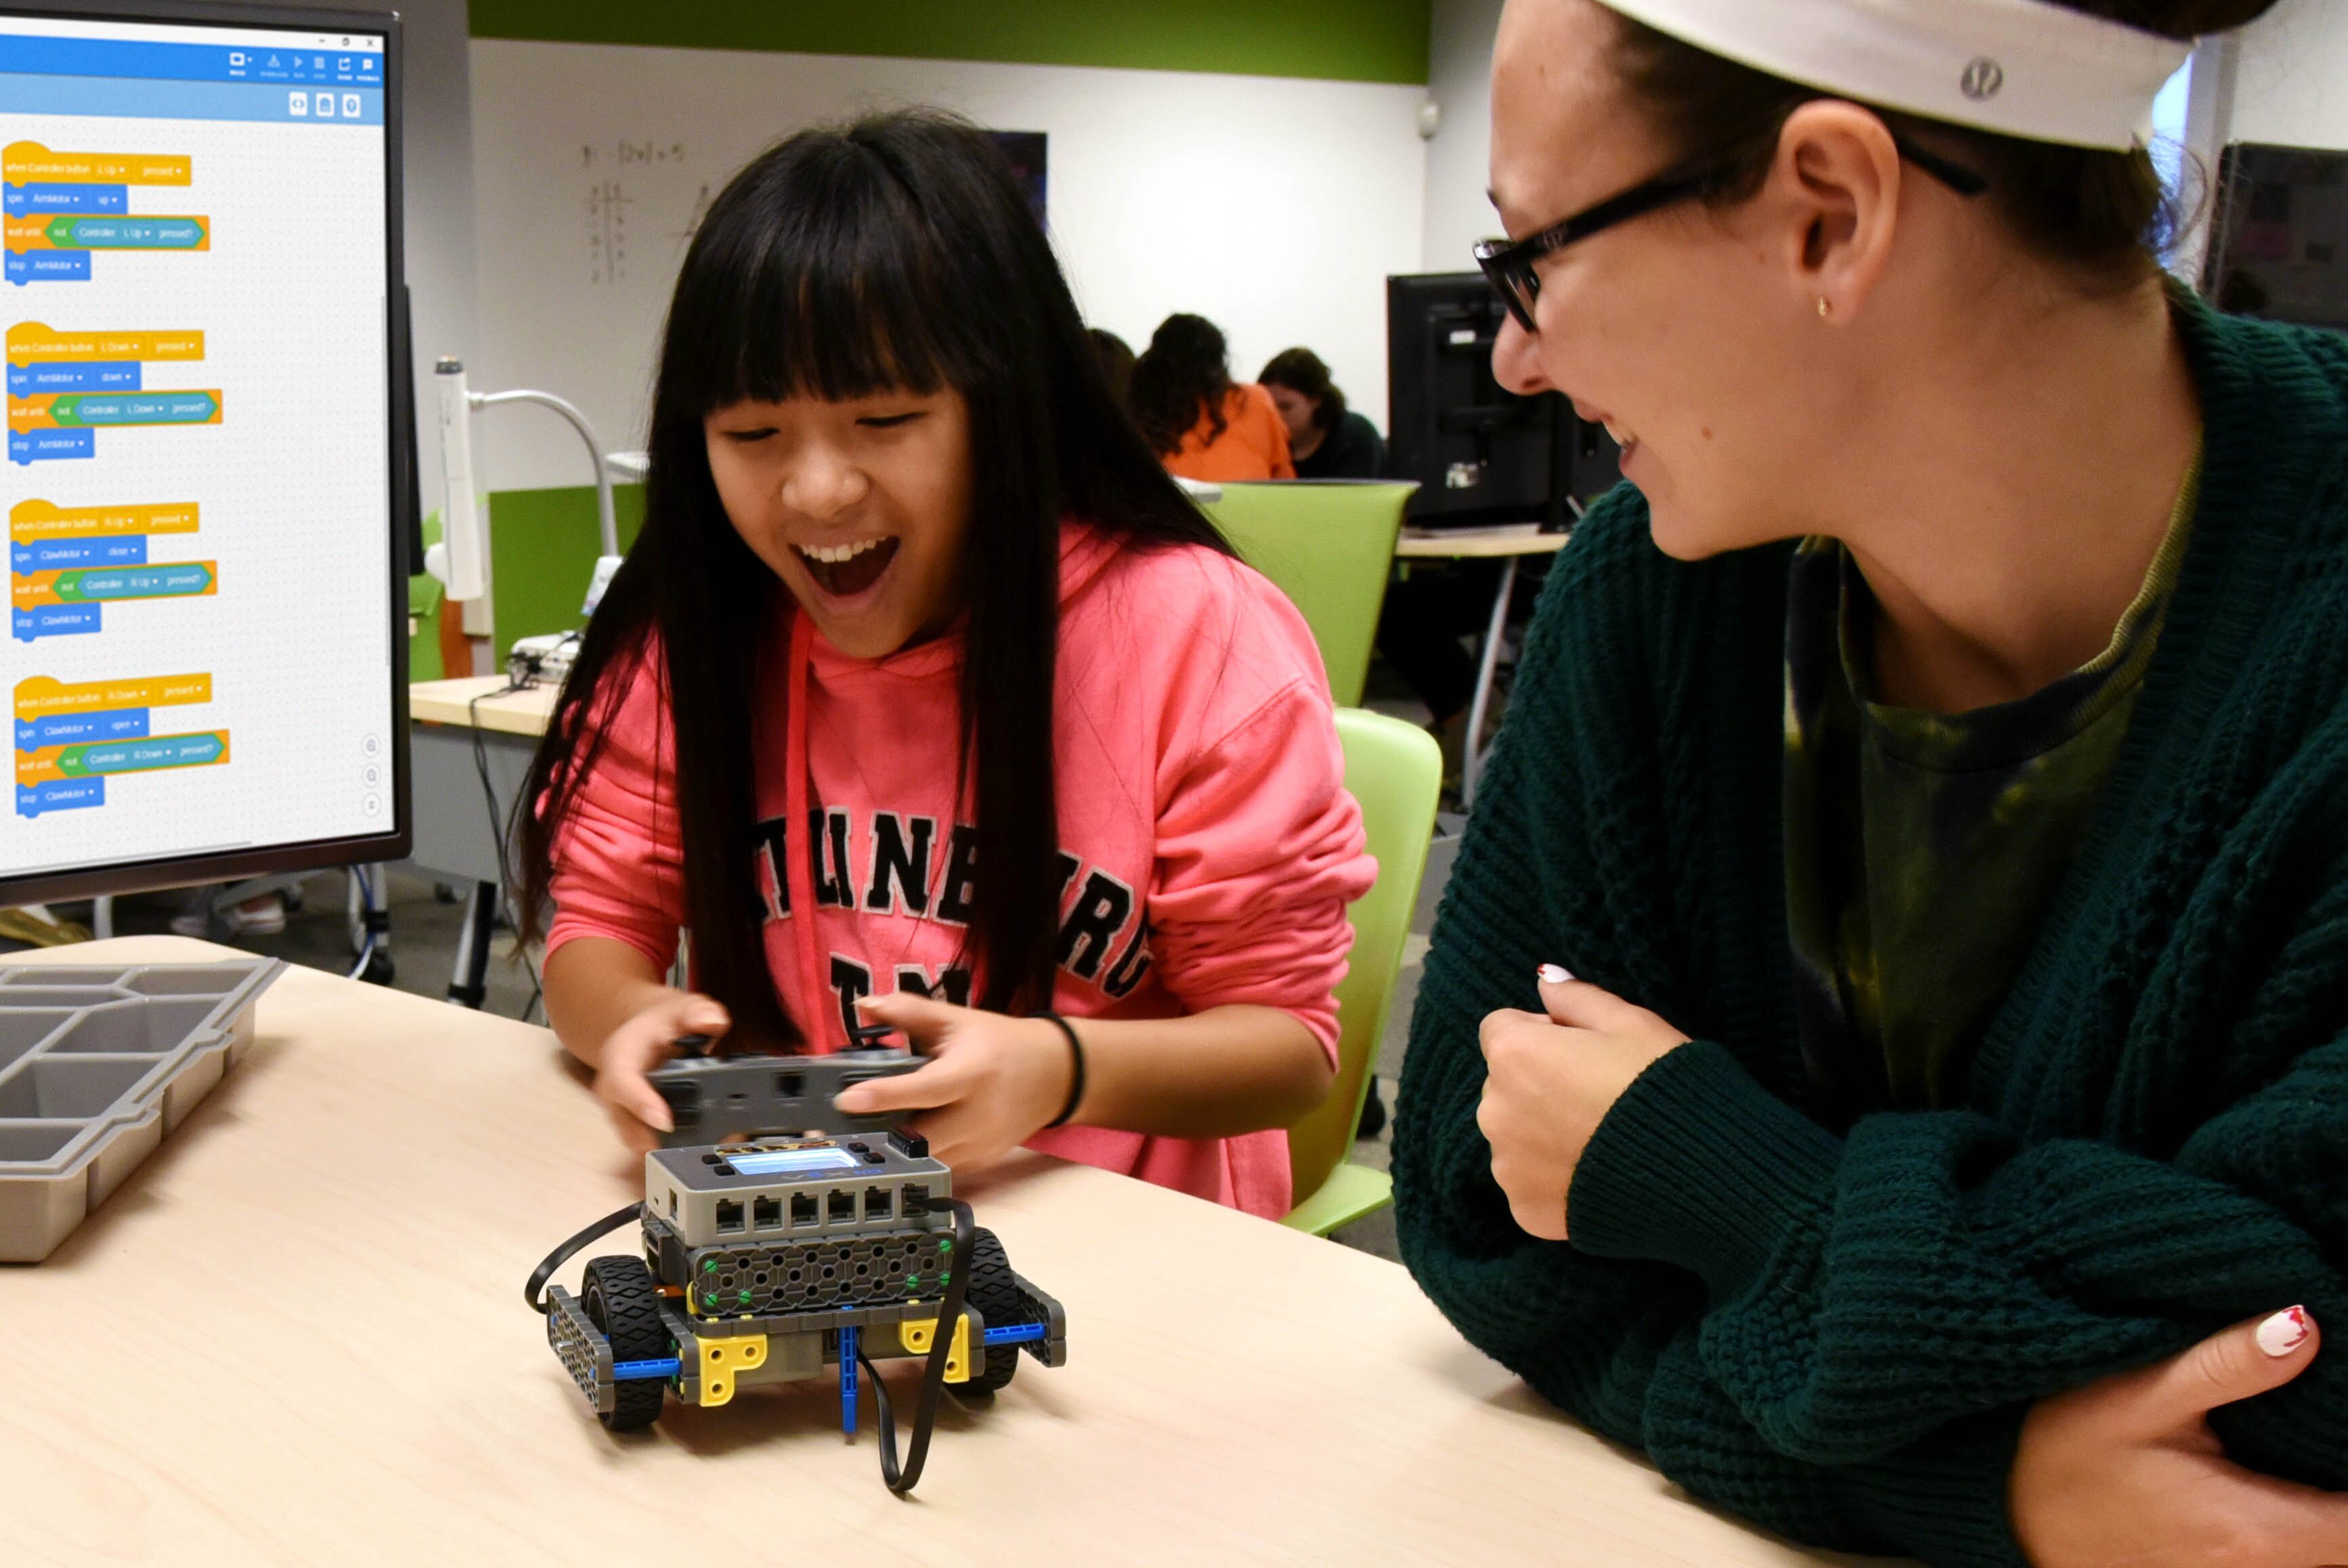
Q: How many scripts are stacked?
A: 4